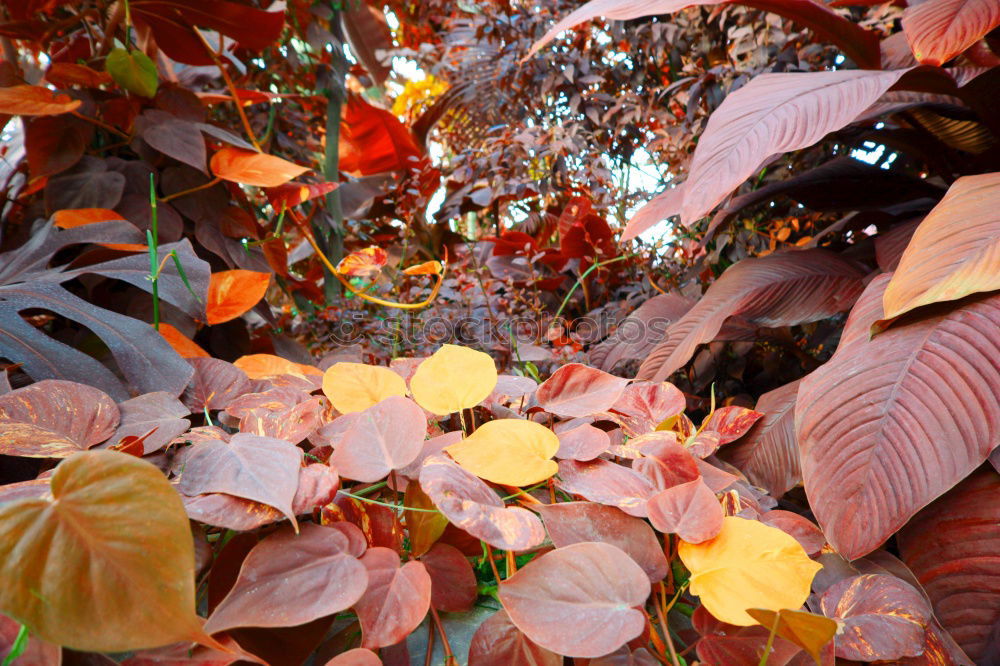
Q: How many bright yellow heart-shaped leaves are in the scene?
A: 4